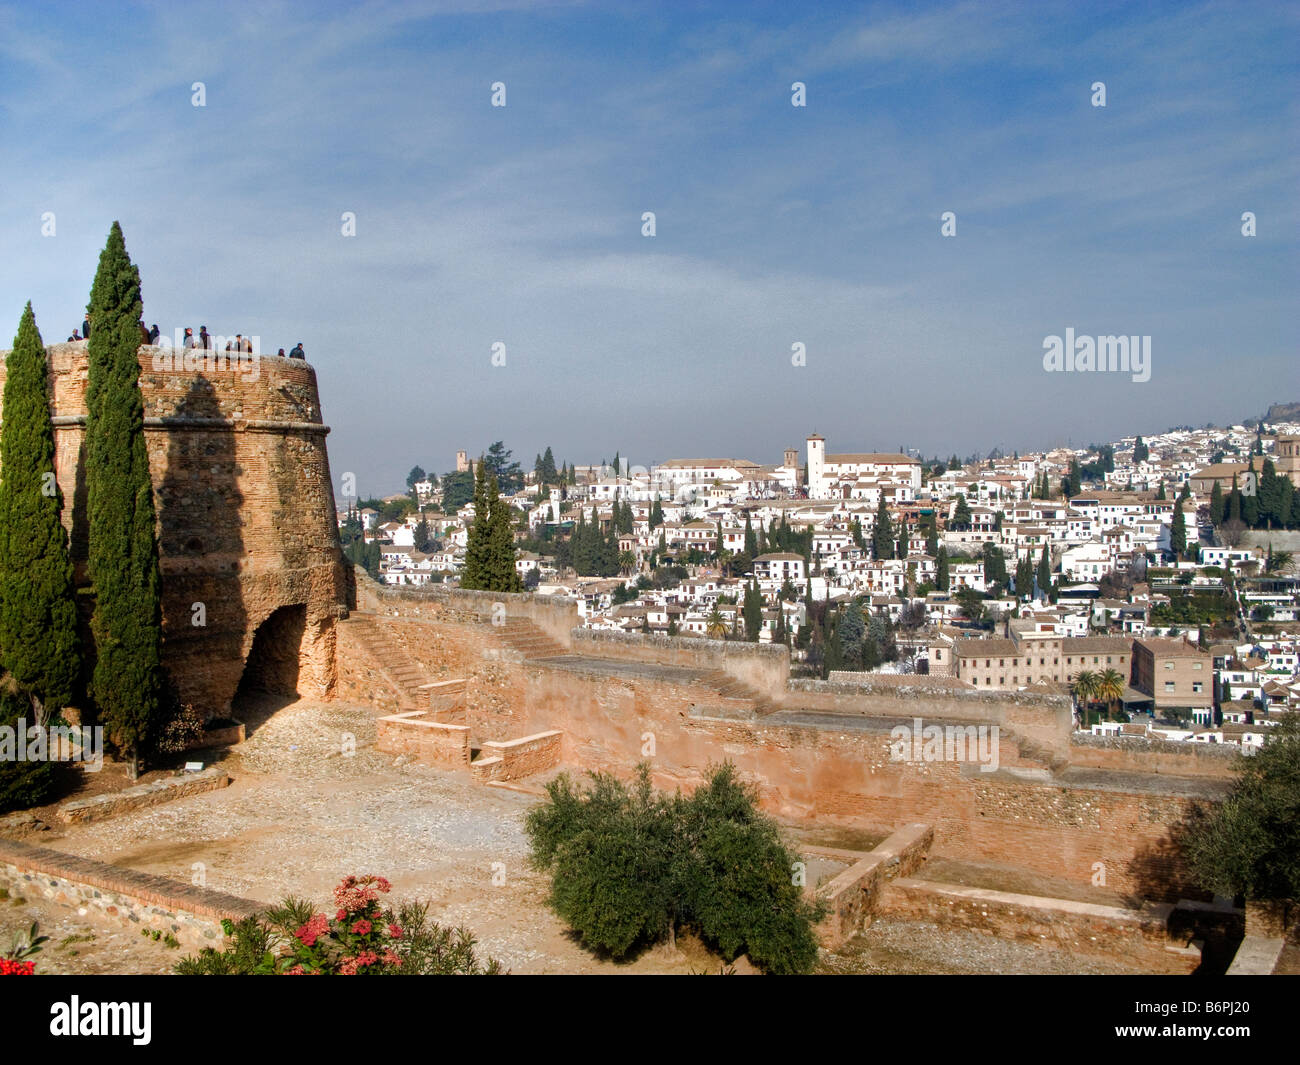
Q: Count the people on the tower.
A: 11